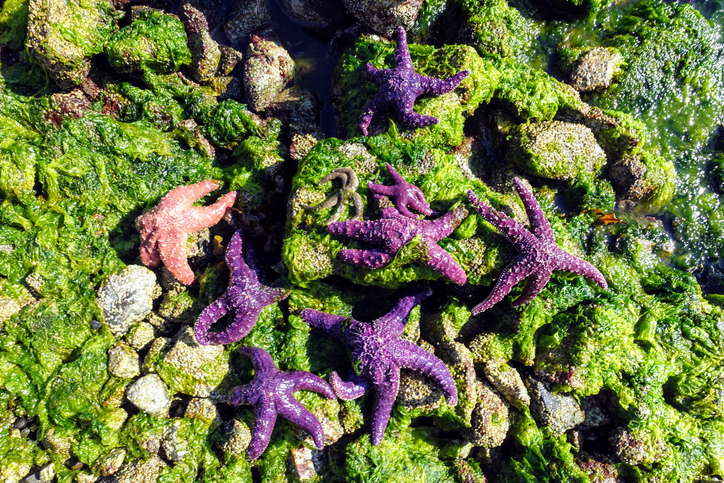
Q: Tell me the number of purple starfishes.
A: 7